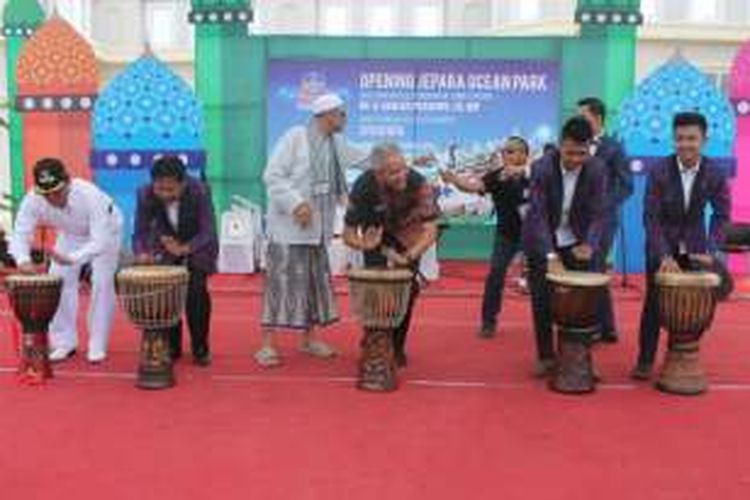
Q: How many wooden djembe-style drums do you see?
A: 5